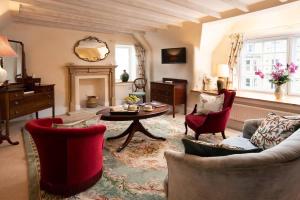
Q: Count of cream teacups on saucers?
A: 2